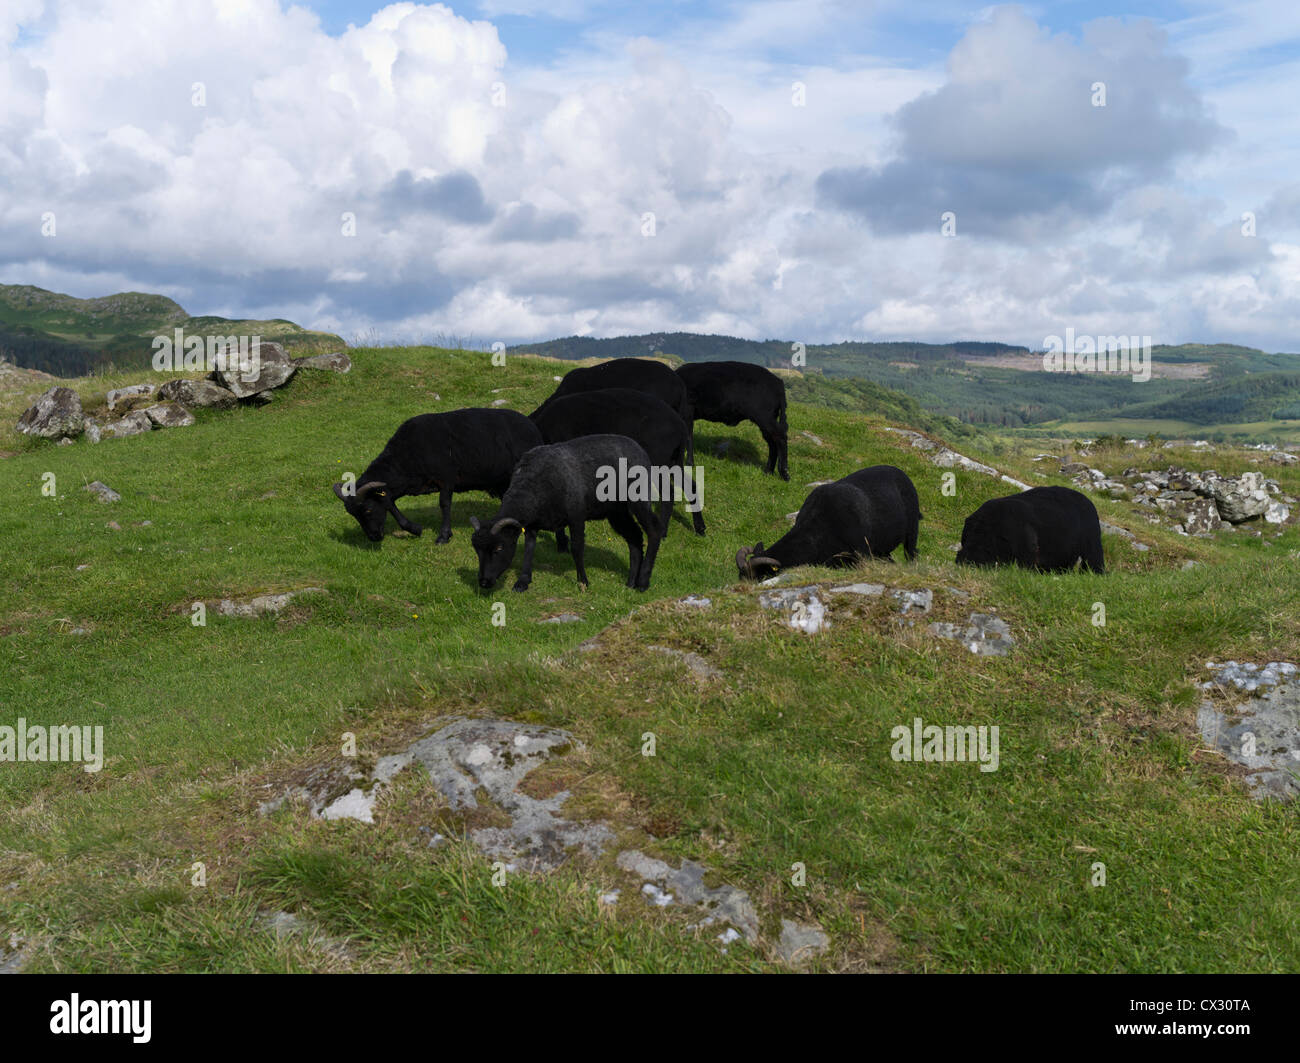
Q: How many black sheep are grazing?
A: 7